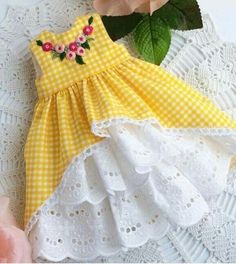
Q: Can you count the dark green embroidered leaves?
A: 5